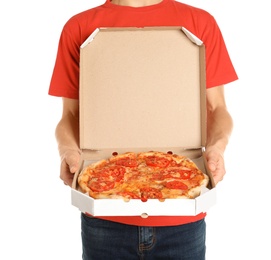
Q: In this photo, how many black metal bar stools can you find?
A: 0